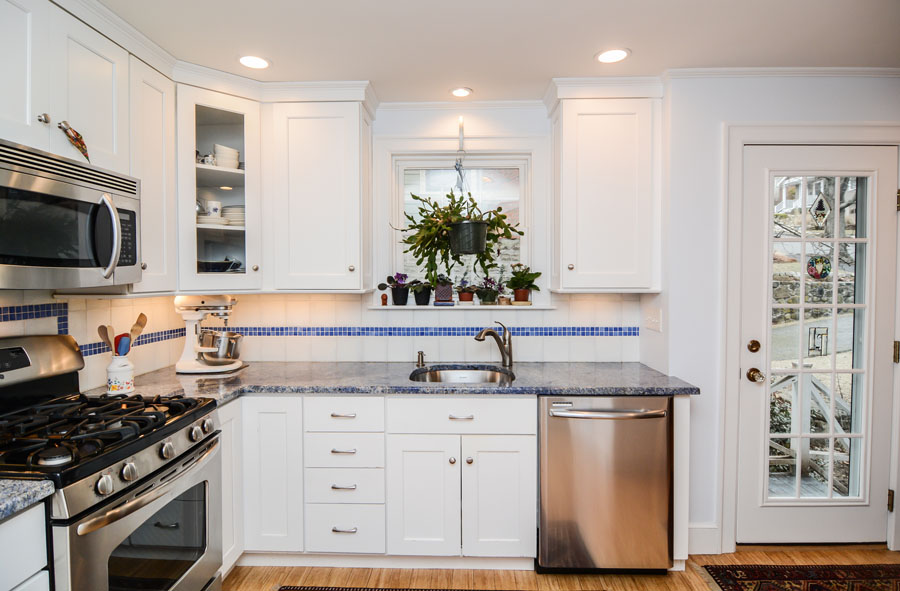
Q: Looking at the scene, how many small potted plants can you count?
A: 6